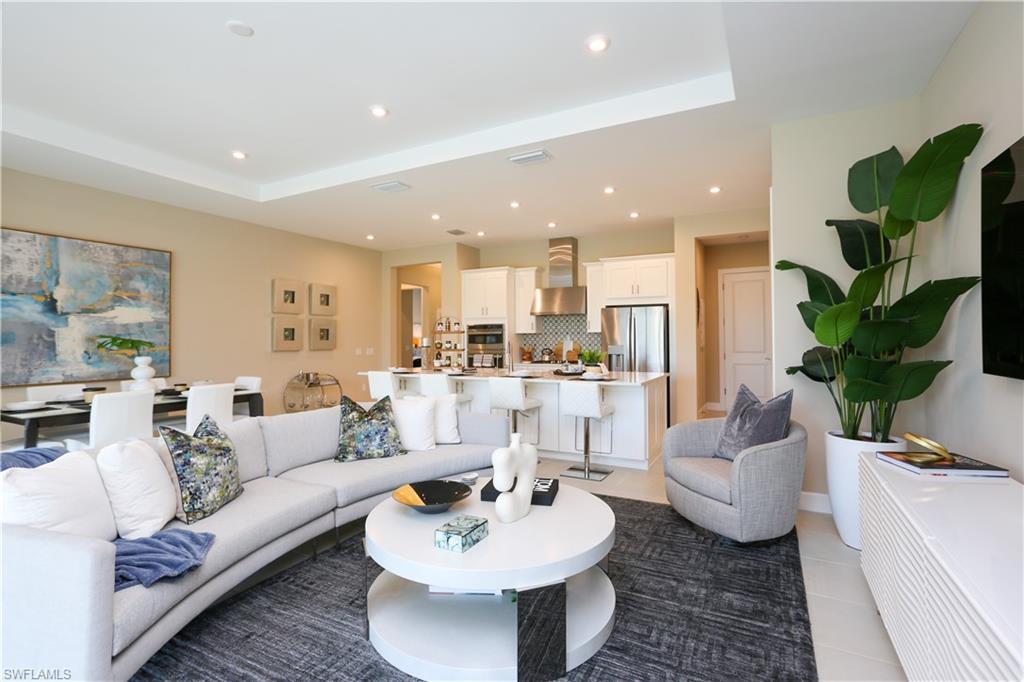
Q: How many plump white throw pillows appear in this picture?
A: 4